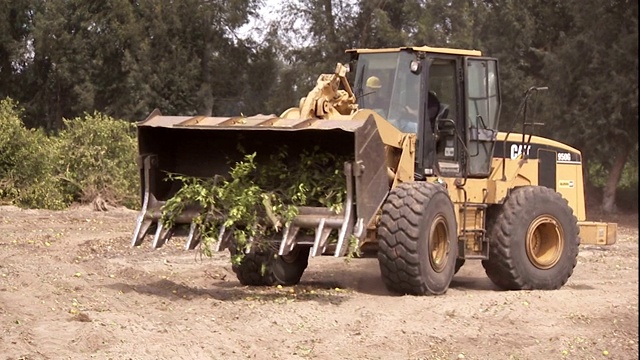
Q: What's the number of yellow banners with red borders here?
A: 0